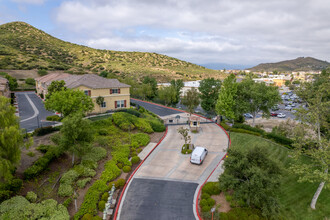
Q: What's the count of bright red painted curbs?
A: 2